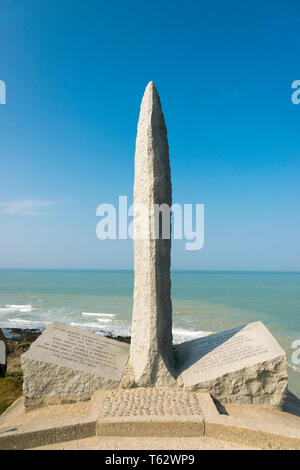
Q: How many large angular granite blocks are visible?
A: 2